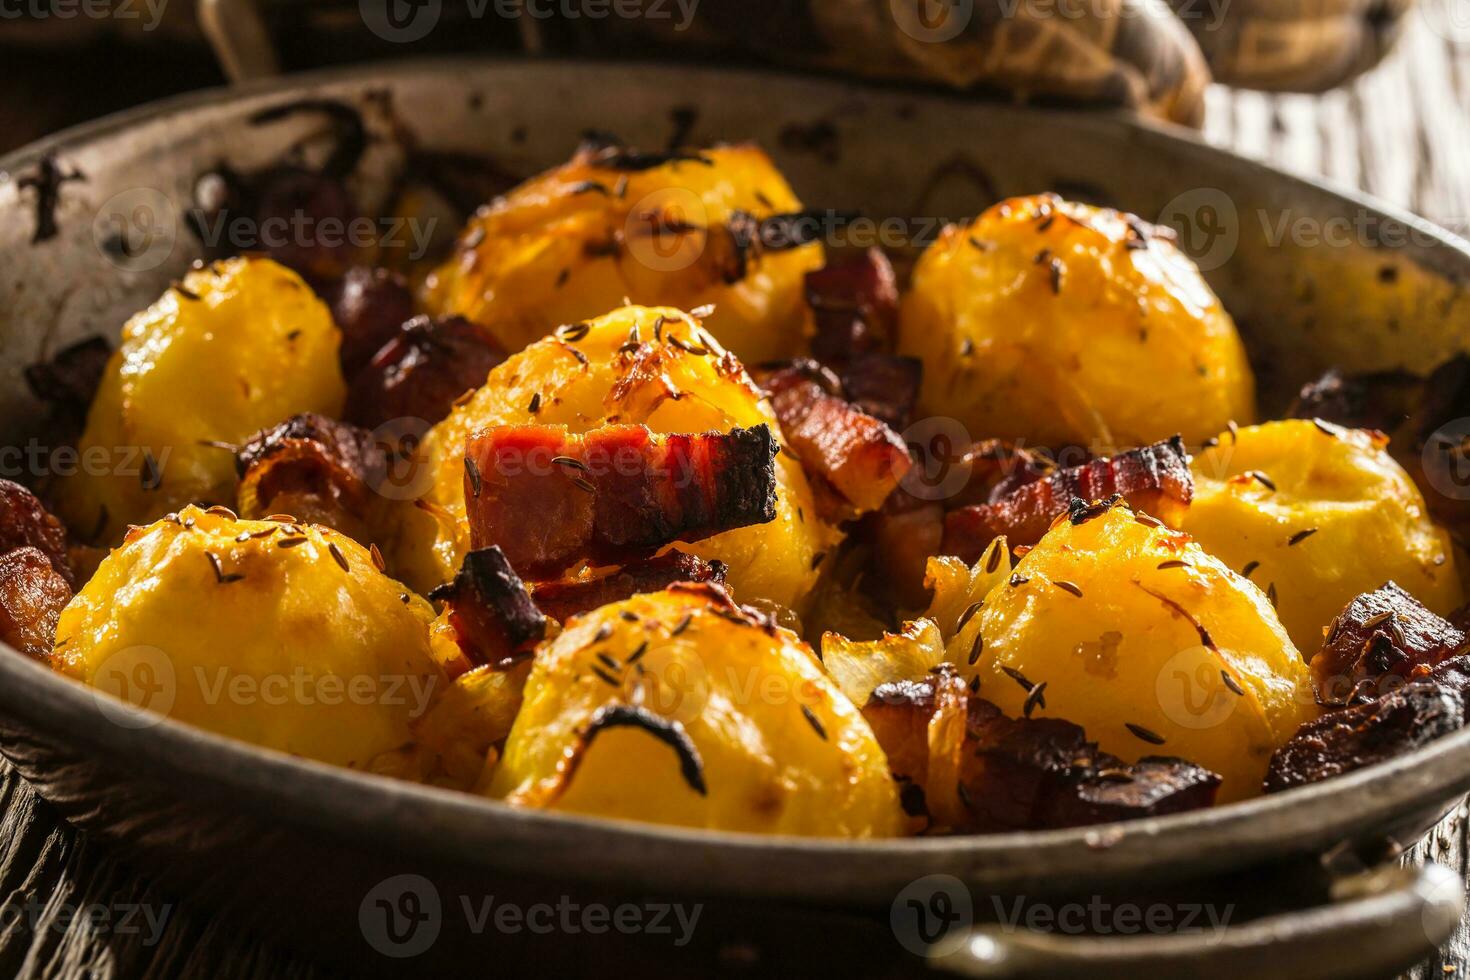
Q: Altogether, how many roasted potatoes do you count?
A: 8